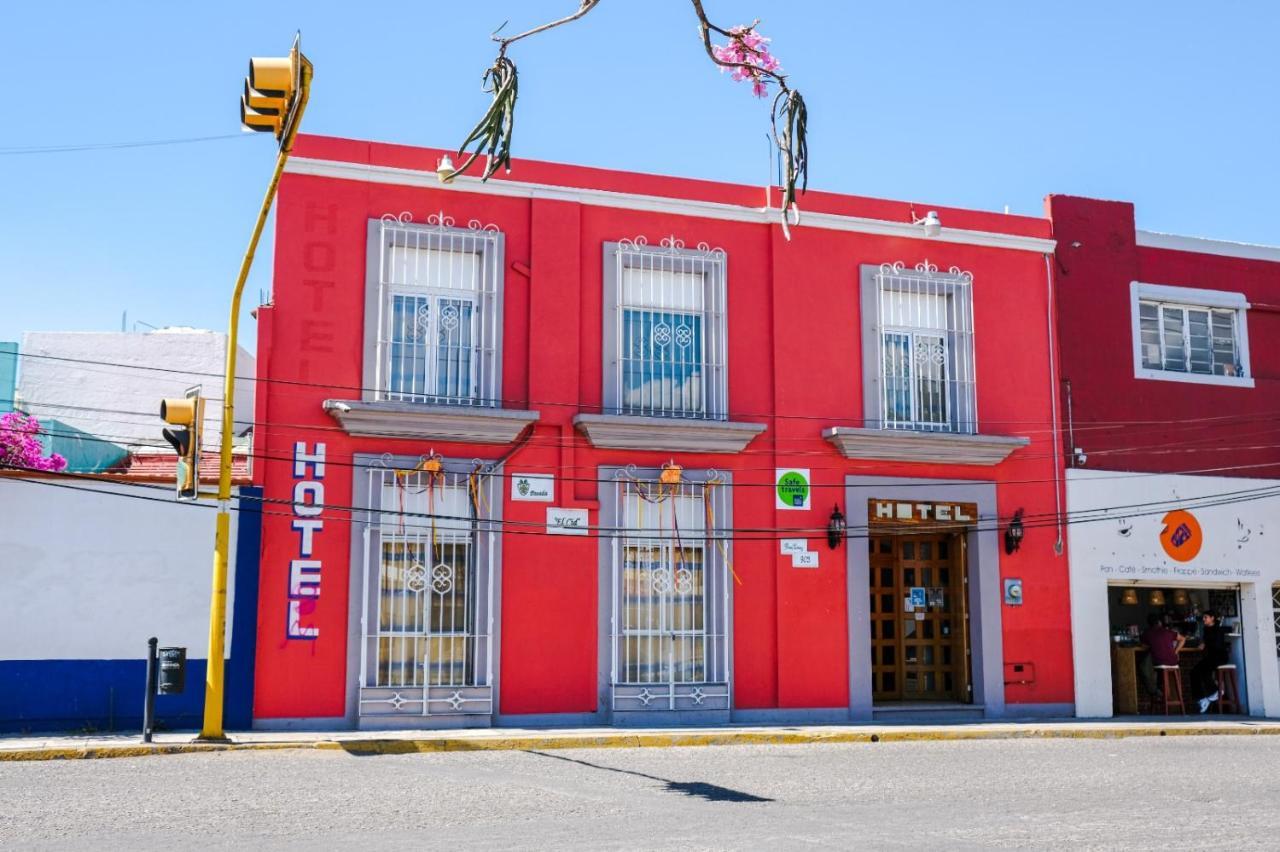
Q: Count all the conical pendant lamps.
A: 3